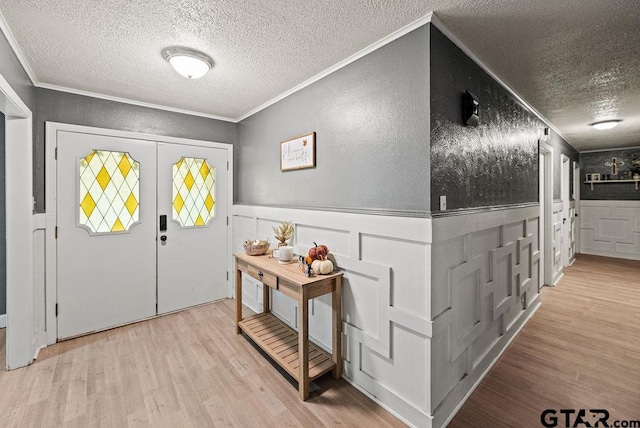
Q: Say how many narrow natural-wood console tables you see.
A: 1